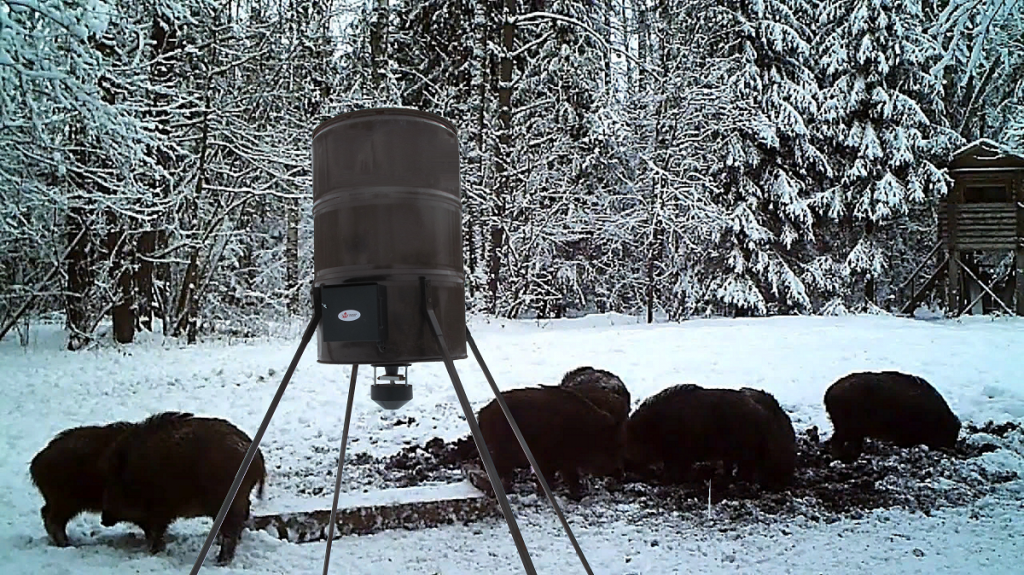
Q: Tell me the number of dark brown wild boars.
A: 7